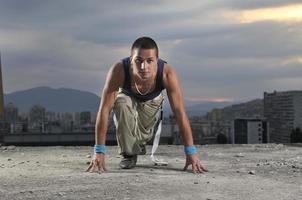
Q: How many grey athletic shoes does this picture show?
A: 1